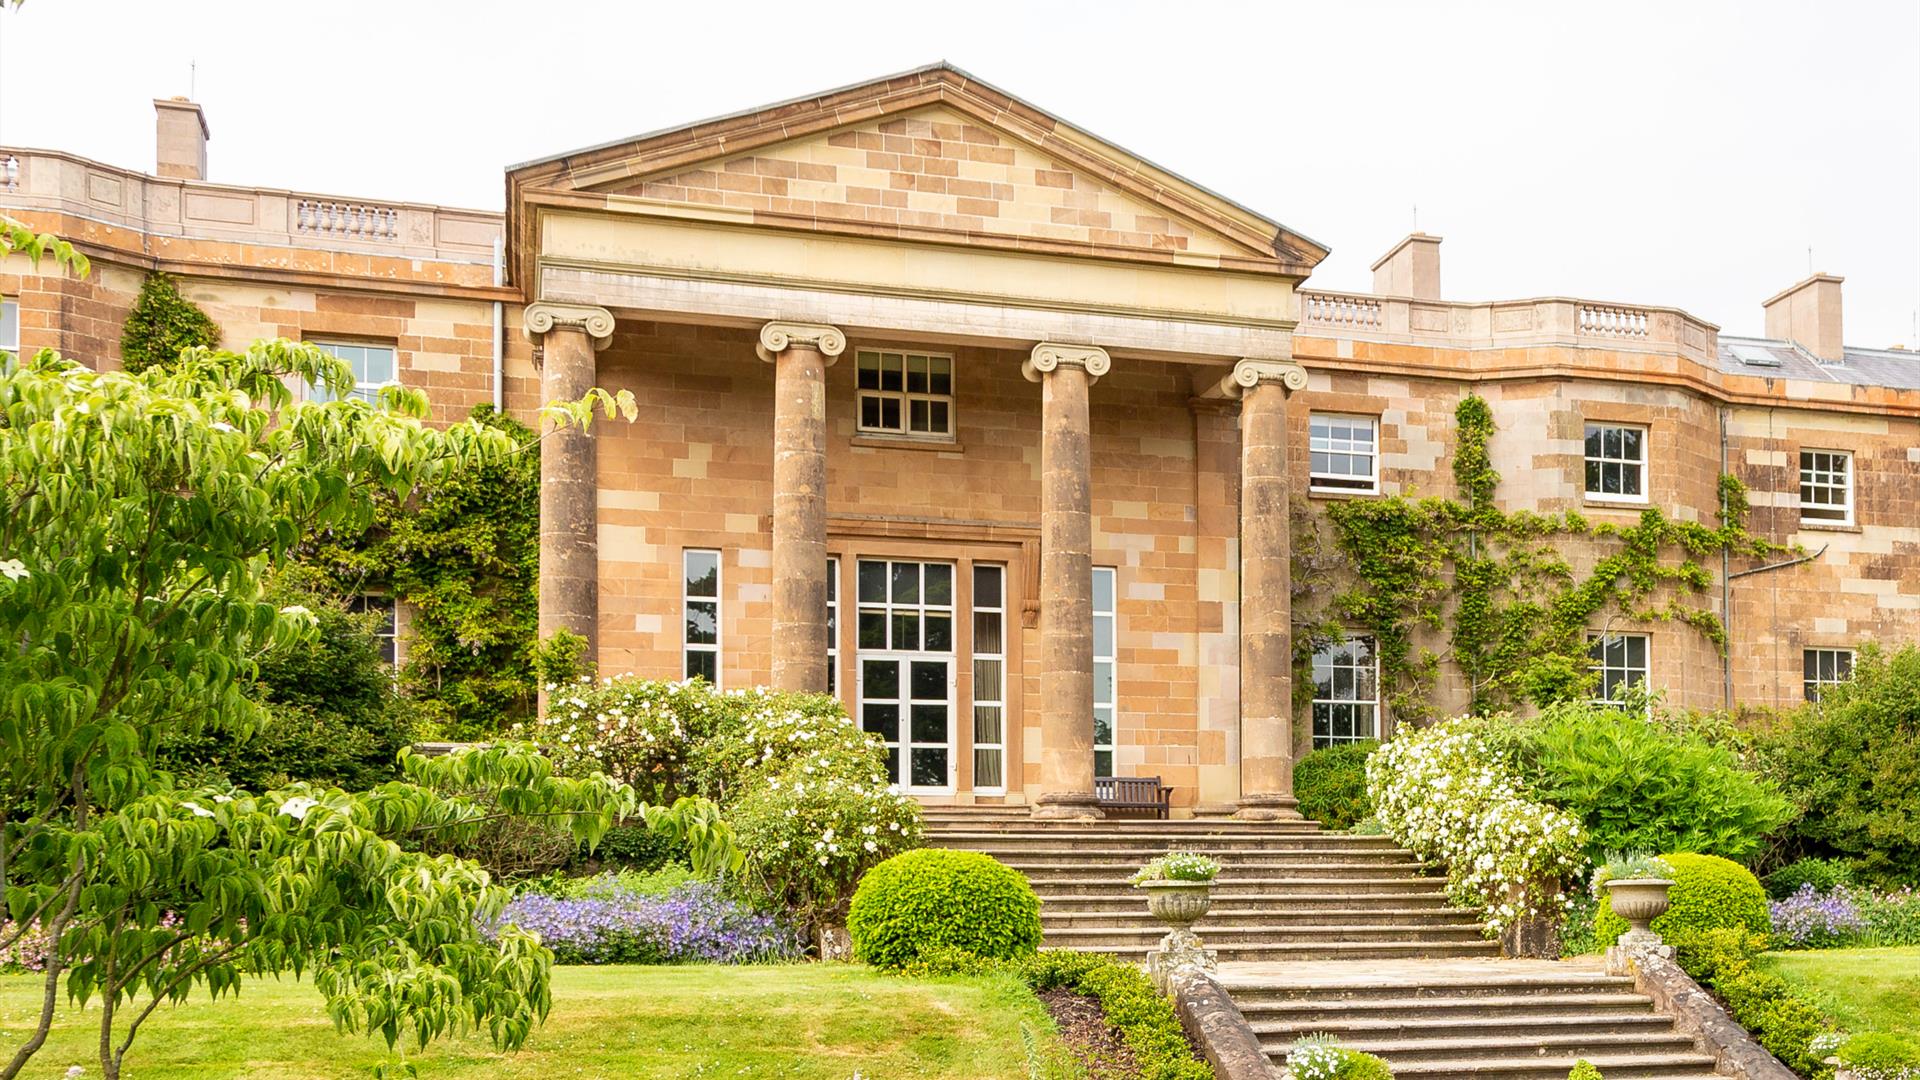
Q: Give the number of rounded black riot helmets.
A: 0